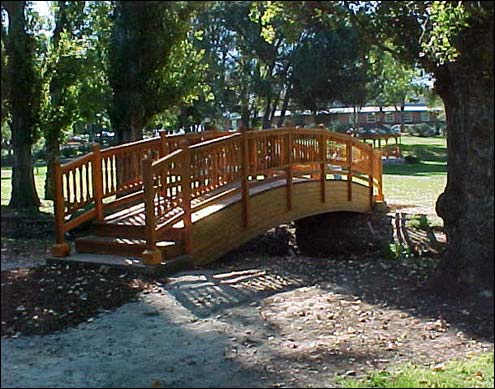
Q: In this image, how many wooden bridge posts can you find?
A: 11